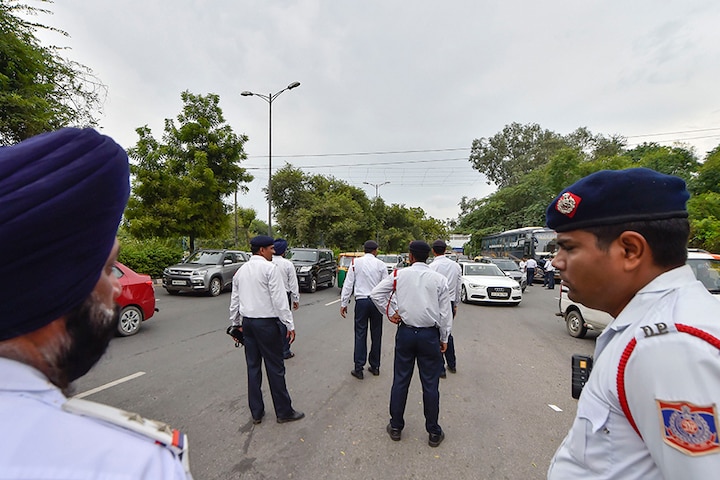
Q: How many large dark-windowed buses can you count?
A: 1